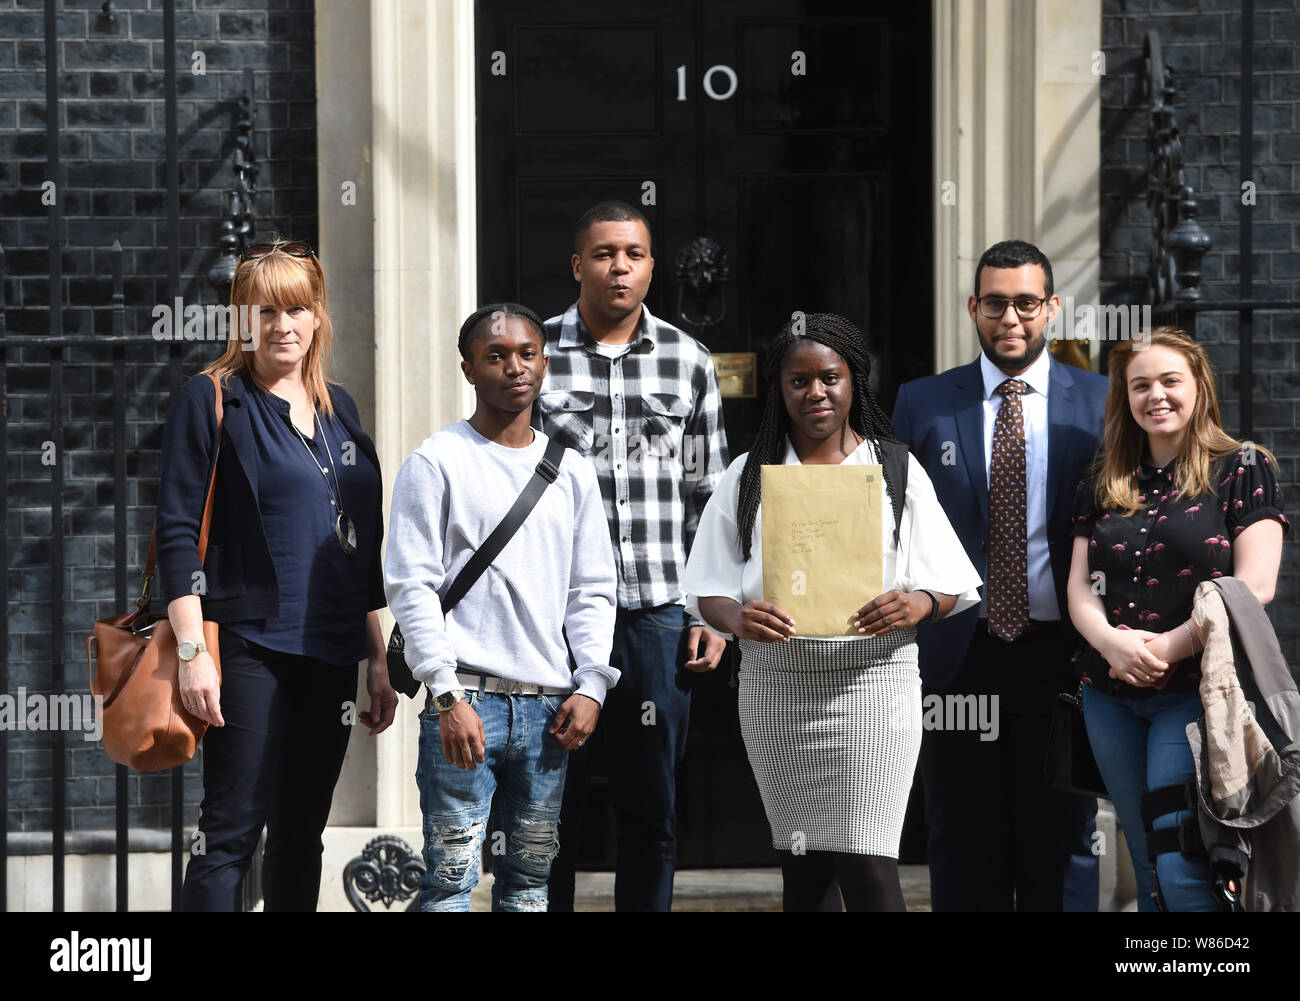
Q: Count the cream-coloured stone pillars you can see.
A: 2